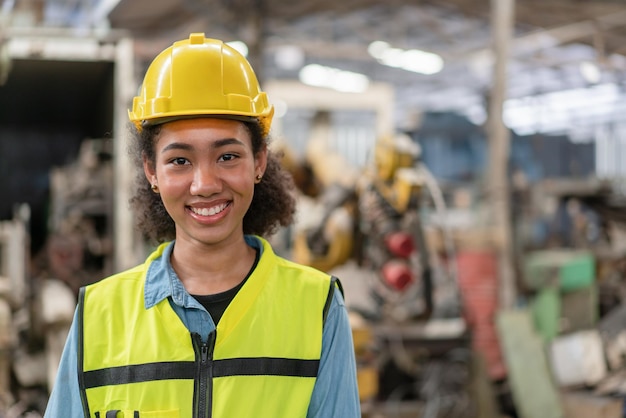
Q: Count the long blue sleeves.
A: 2